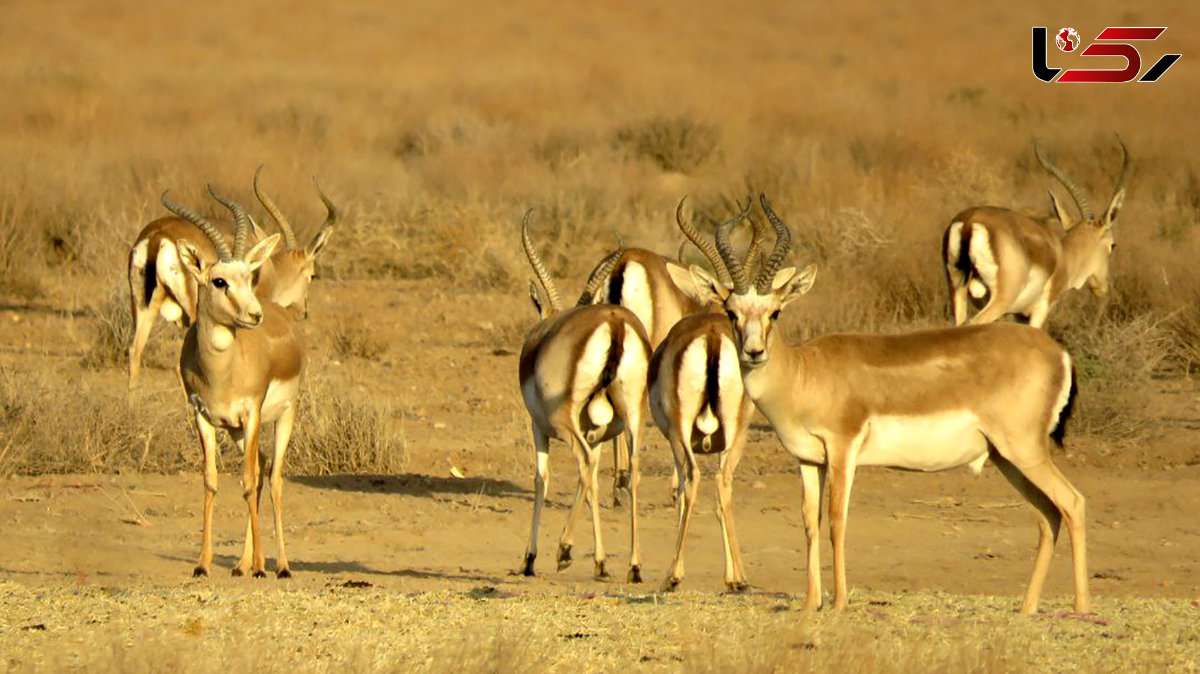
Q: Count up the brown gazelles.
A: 7